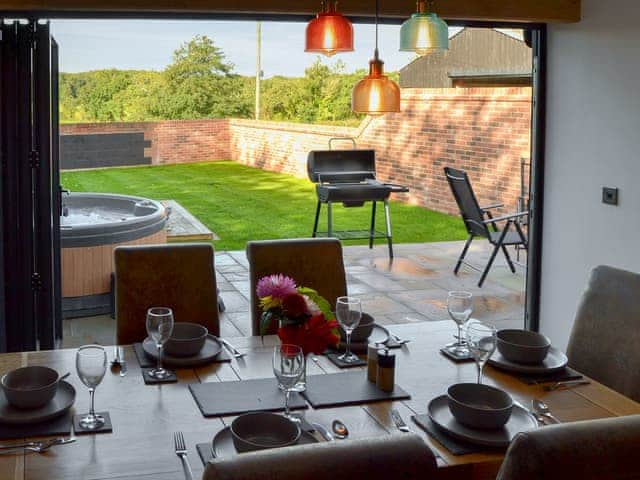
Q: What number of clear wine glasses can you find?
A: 6